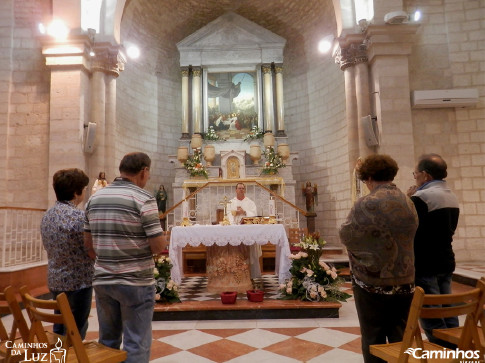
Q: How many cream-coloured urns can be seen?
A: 6